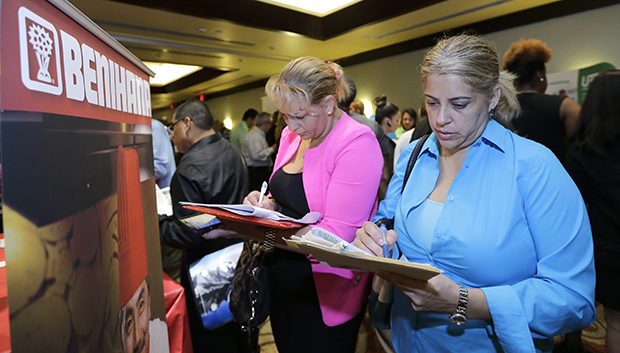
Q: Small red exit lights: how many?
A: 2